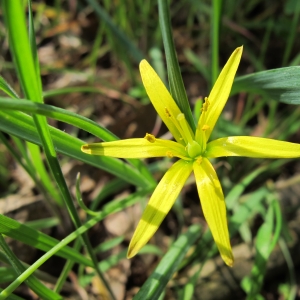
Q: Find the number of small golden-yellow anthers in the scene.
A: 6